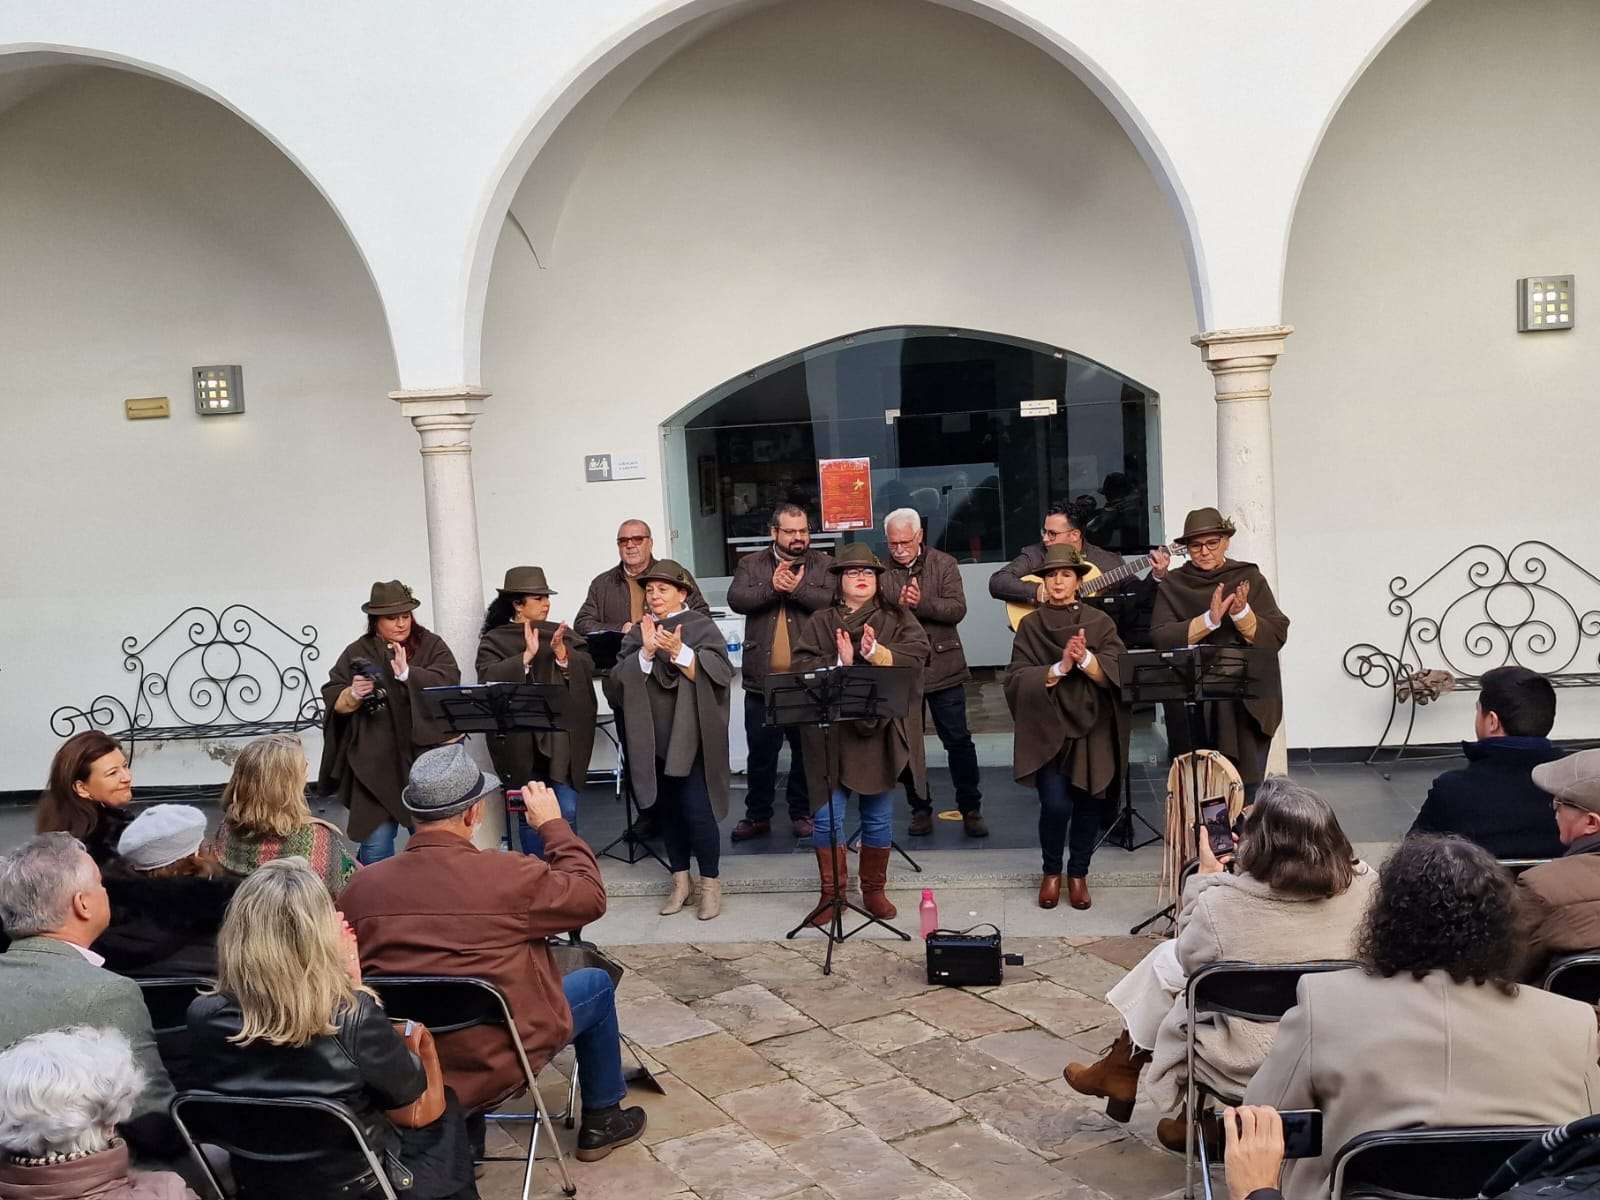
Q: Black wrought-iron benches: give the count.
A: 2